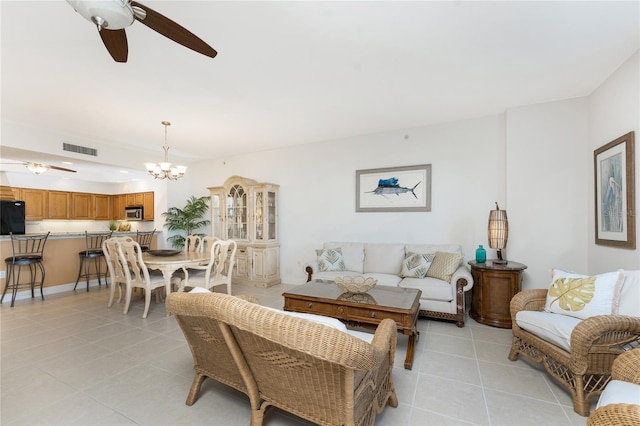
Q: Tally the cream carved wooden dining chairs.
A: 6